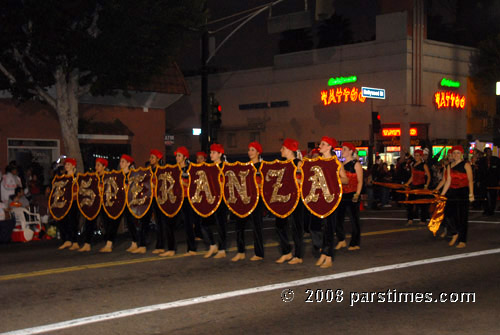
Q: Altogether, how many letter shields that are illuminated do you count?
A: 9